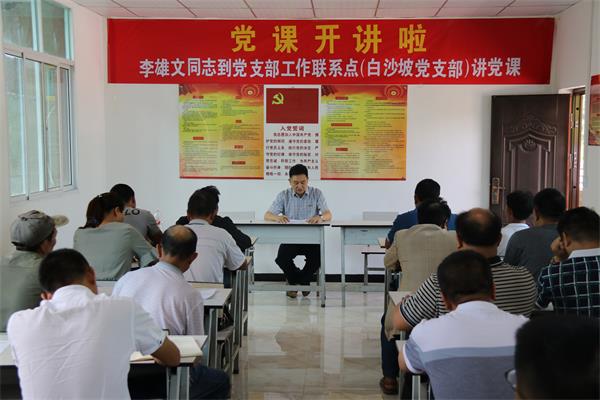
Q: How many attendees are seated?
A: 15